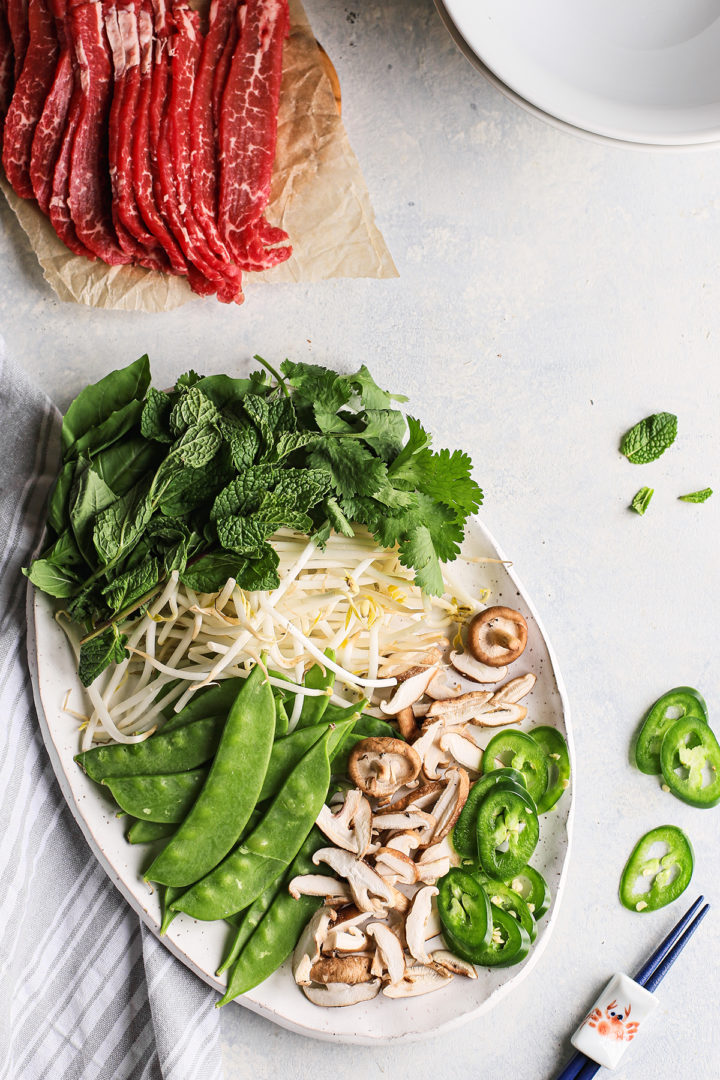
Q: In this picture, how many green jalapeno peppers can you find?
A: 11